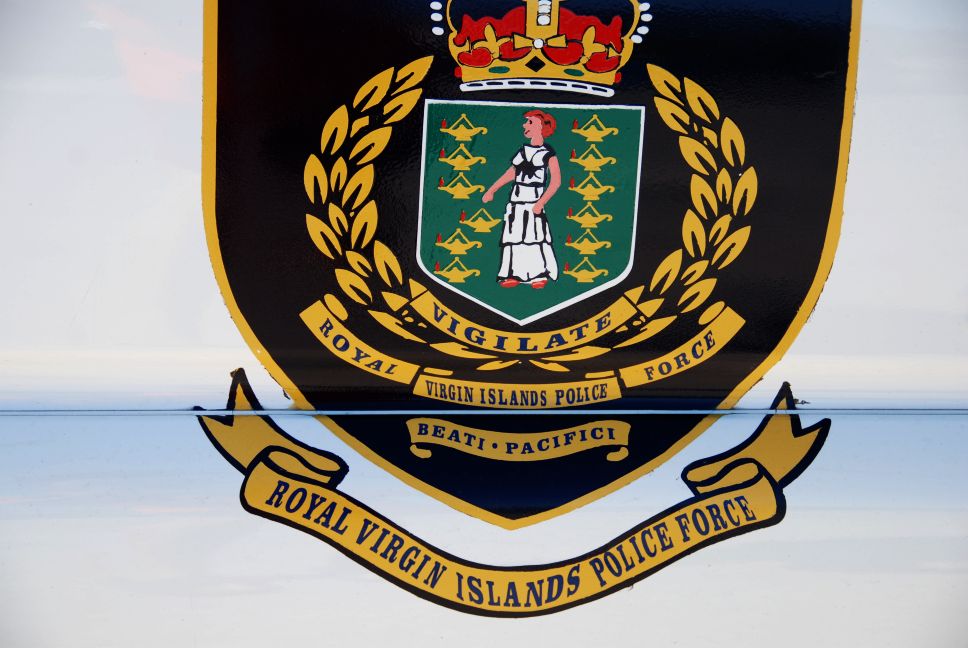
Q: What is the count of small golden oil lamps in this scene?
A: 12